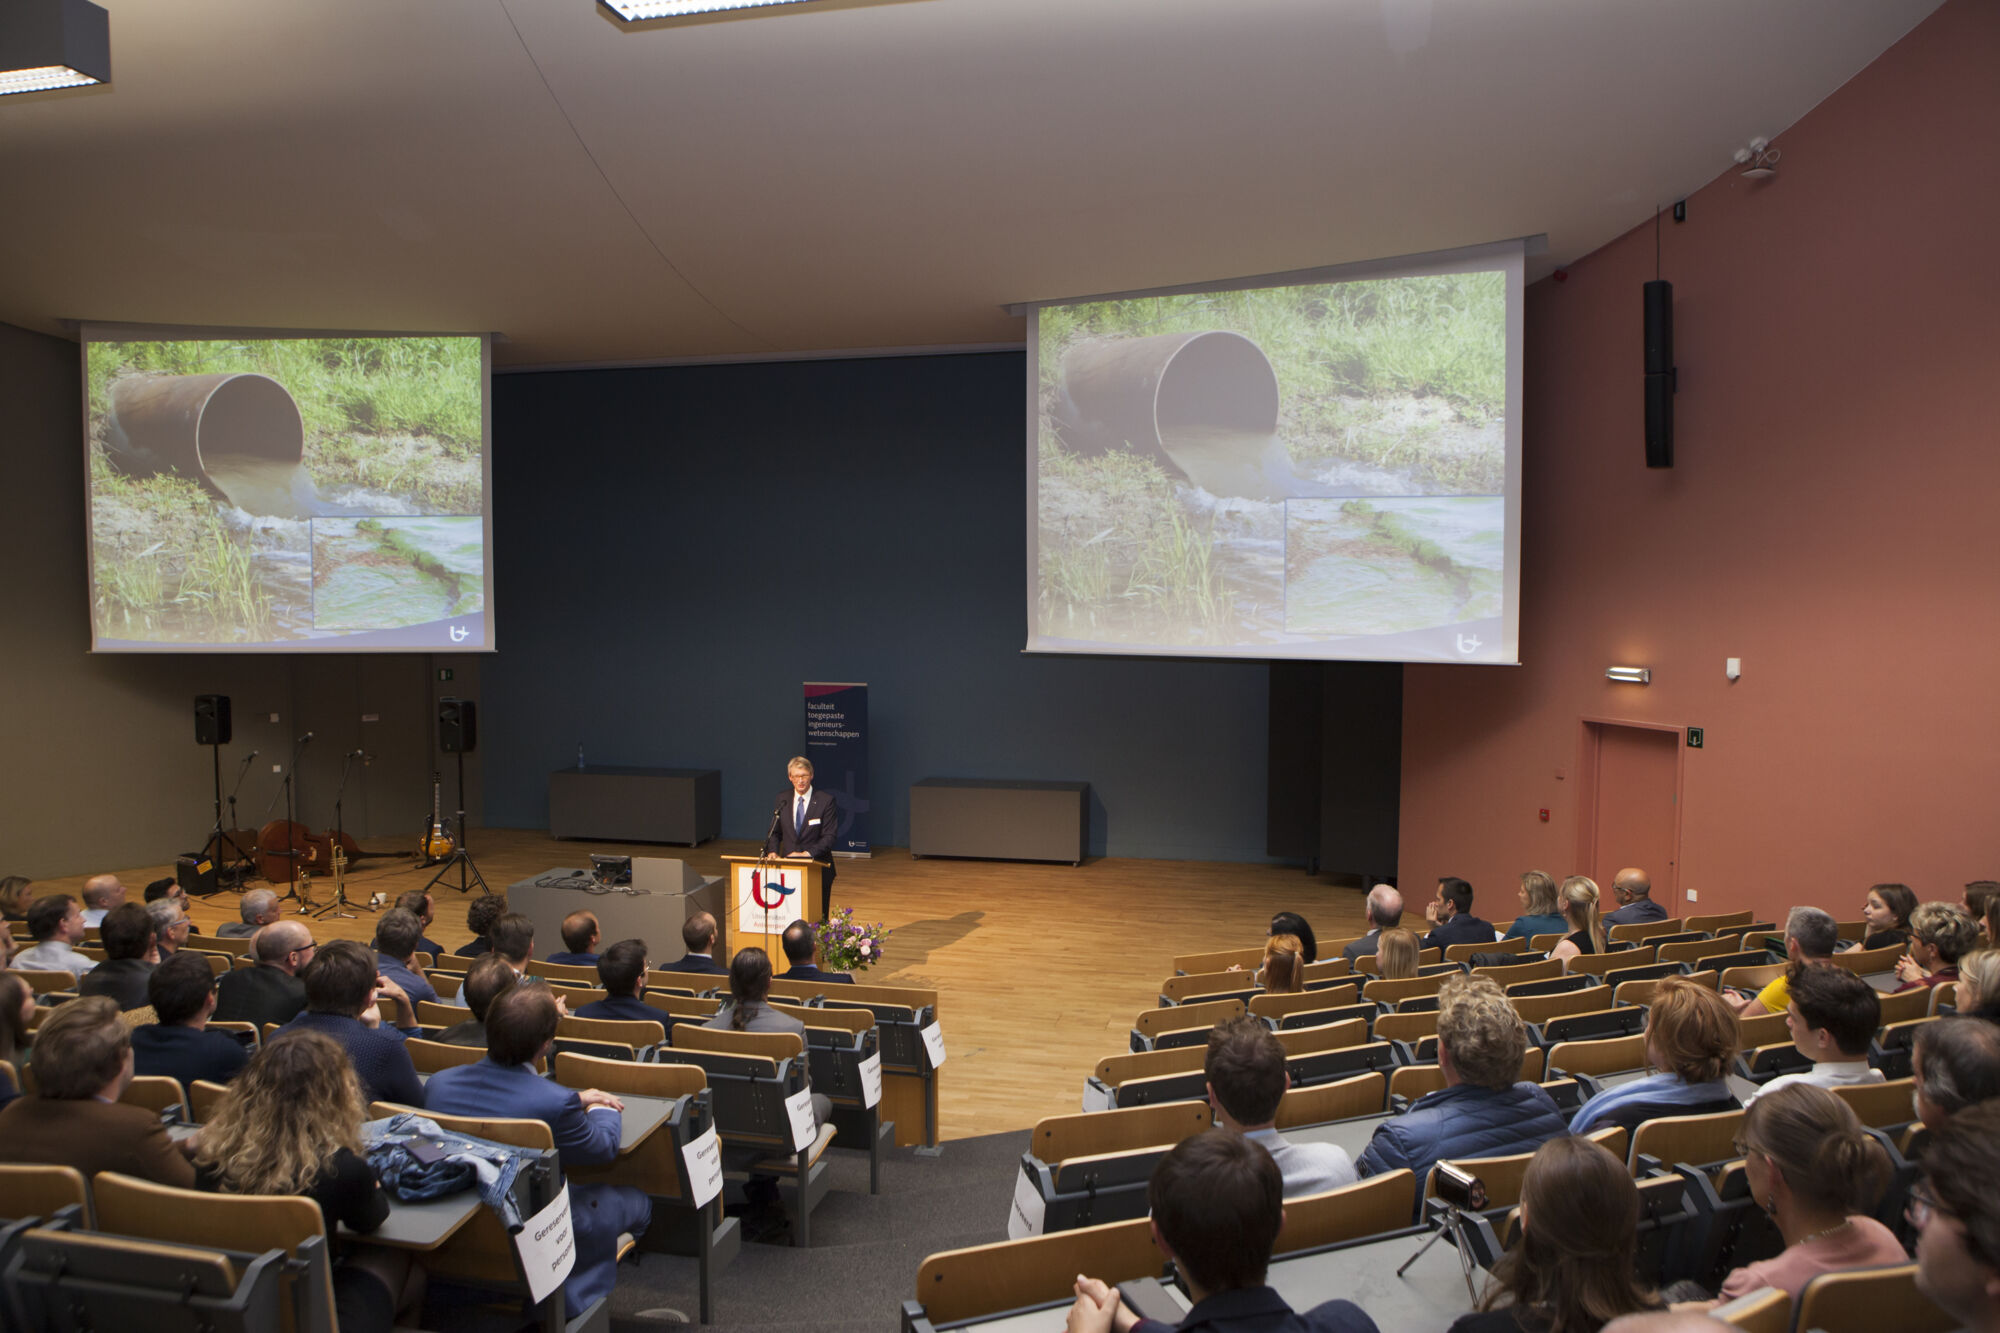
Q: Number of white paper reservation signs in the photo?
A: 7